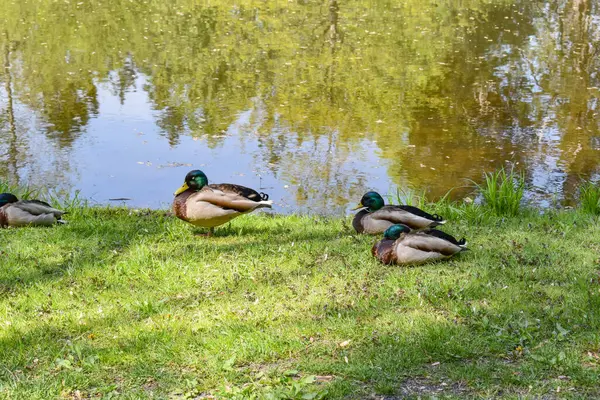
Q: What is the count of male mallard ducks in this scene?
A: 4